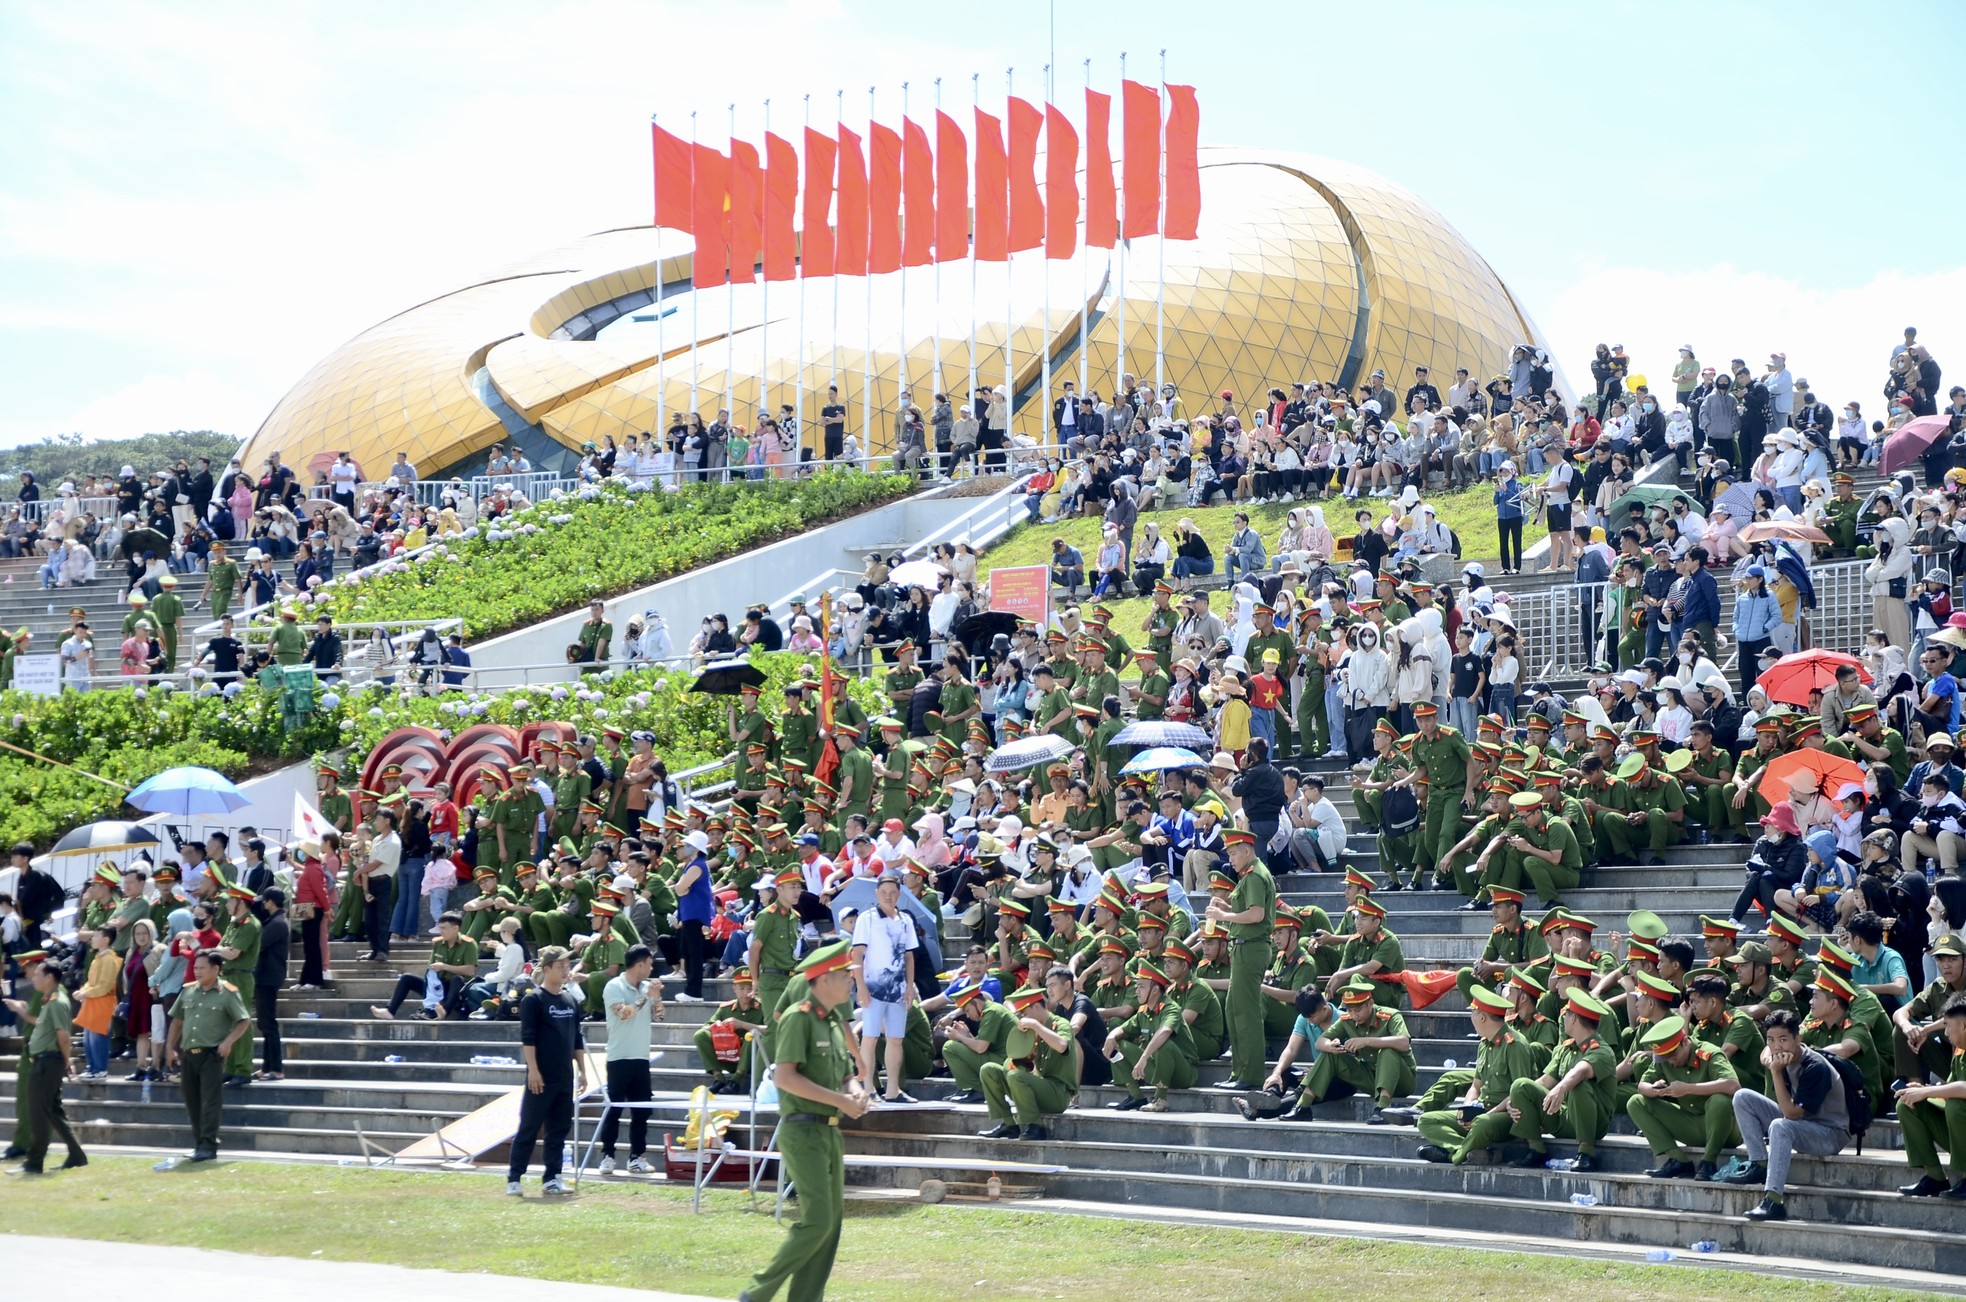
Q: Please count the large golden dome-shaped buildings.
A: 1